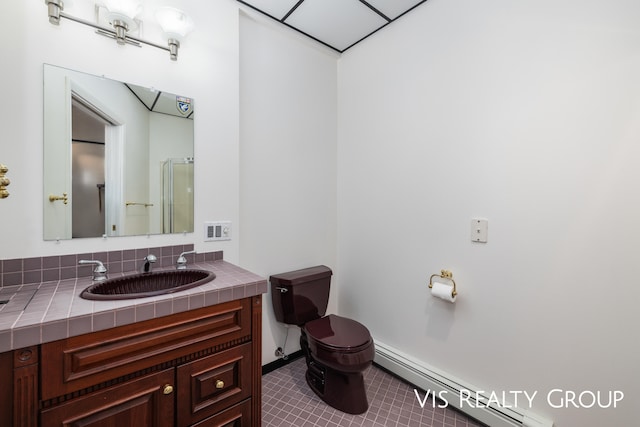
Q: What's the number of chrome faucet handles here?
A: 2